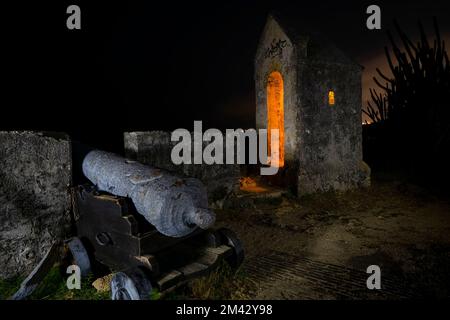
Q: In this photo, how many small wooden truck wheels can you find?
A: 3